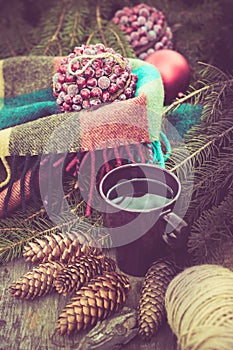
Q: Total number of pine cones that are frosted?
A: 0